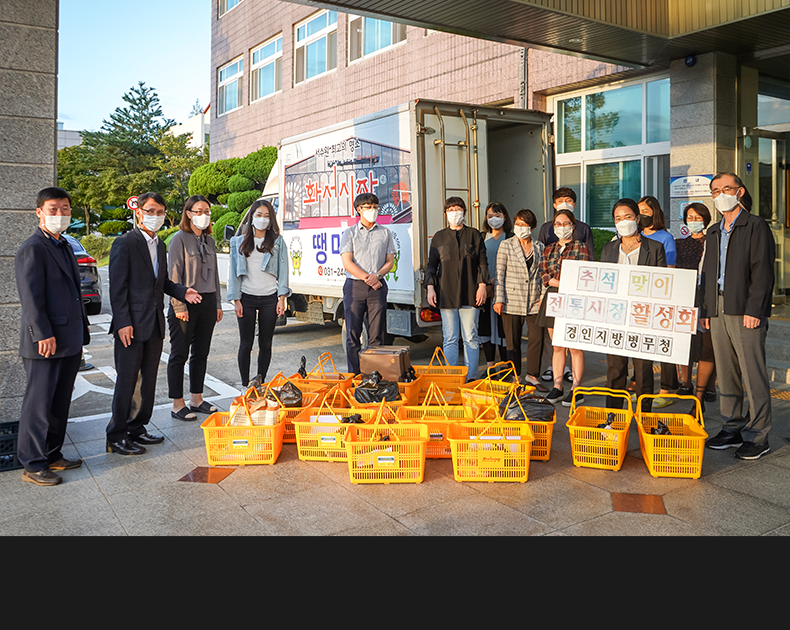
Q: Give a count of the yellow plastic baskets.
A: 15